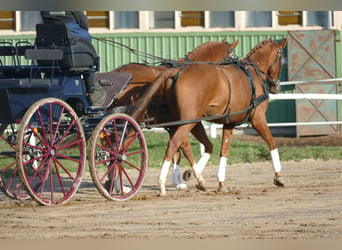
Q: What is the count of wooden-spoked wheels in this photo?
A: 3